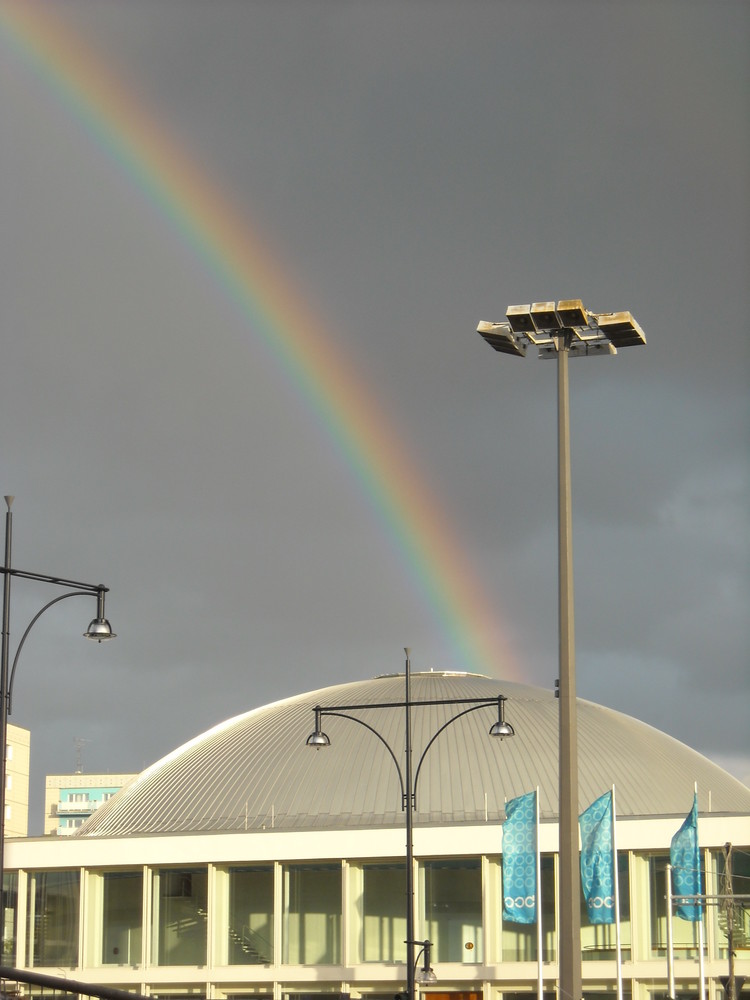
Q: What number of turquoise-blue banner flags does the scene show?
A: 3